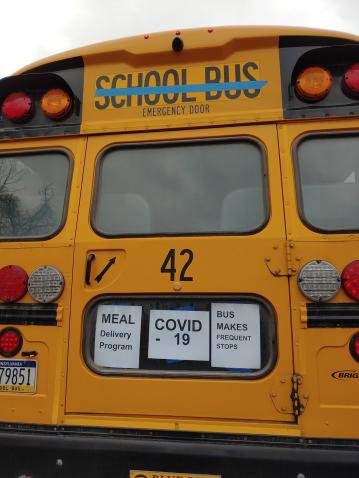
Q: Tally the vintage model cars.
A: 0